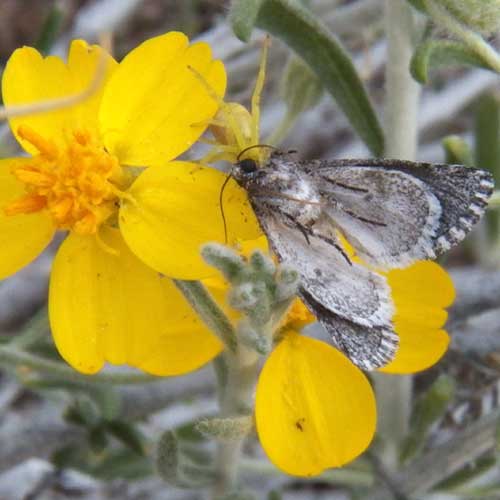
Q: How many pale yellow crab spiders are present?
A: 1